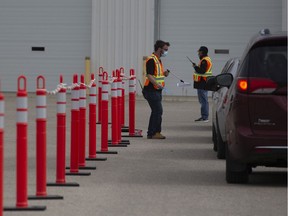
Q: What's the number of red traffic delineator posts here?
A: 13